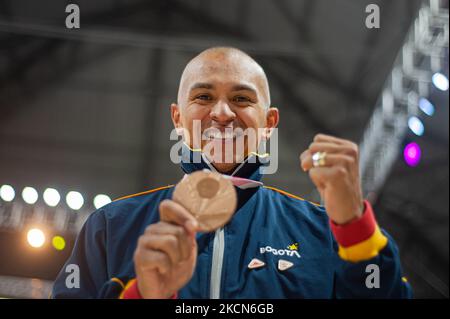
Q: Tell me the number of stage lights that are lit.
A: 11